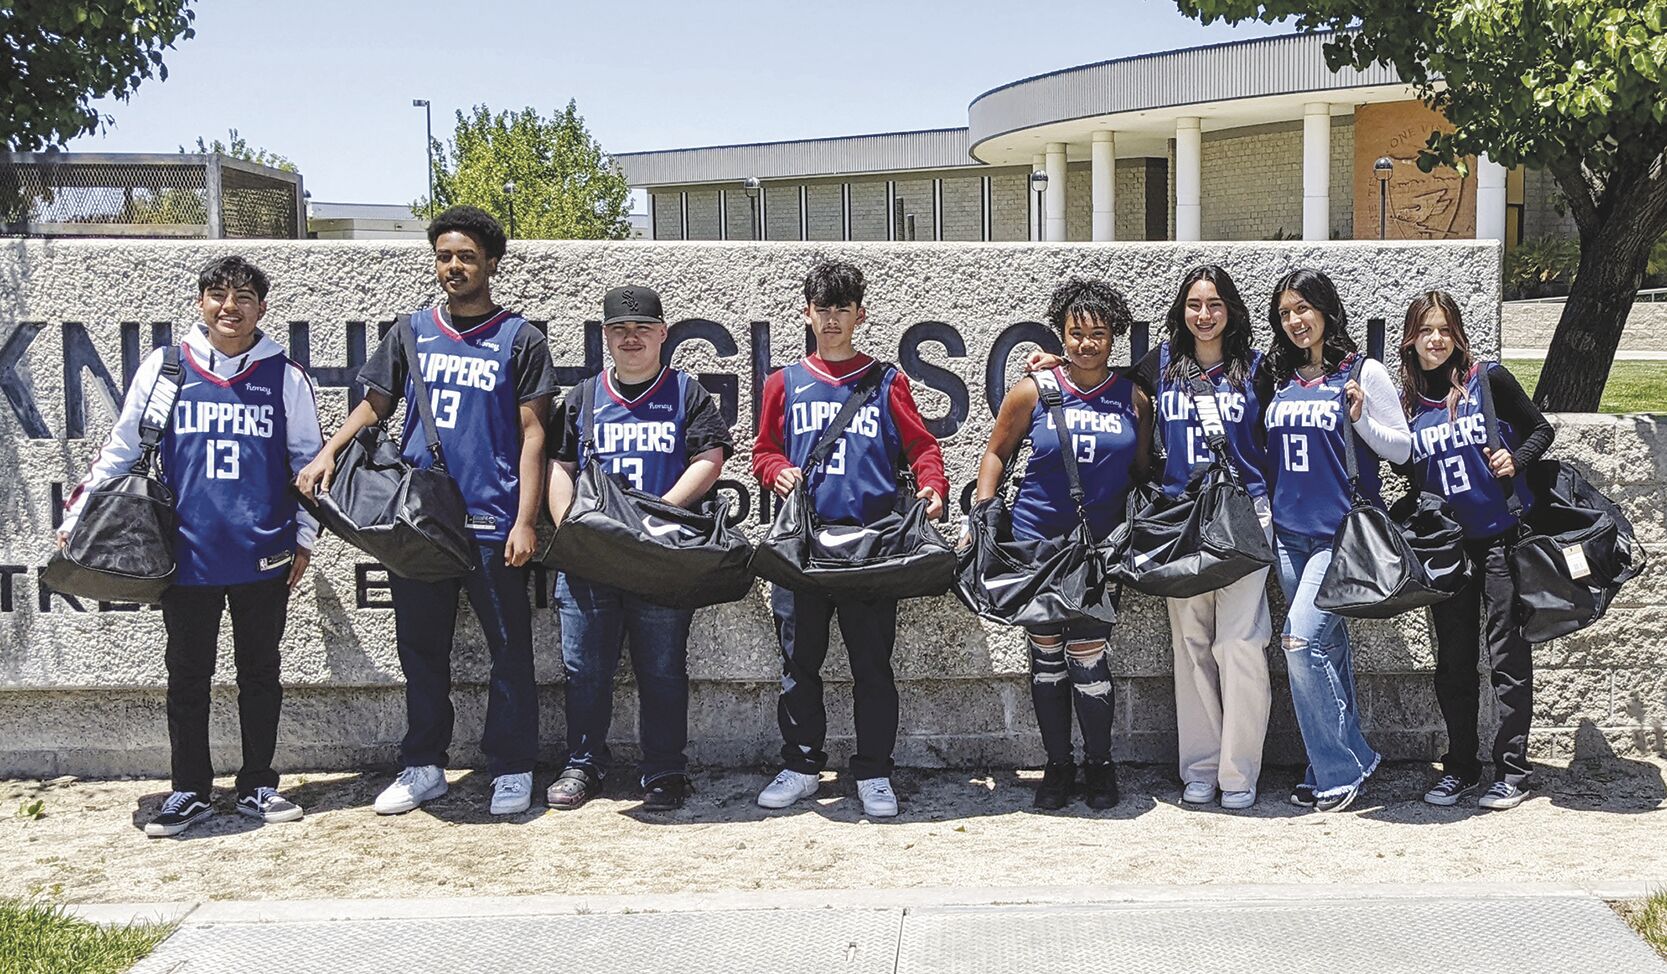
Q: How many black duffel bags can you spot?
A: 8